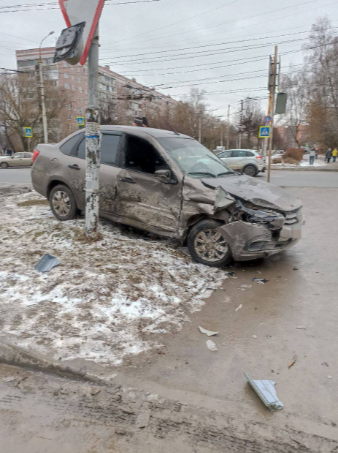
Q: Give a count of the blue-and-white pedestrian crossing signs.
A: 3